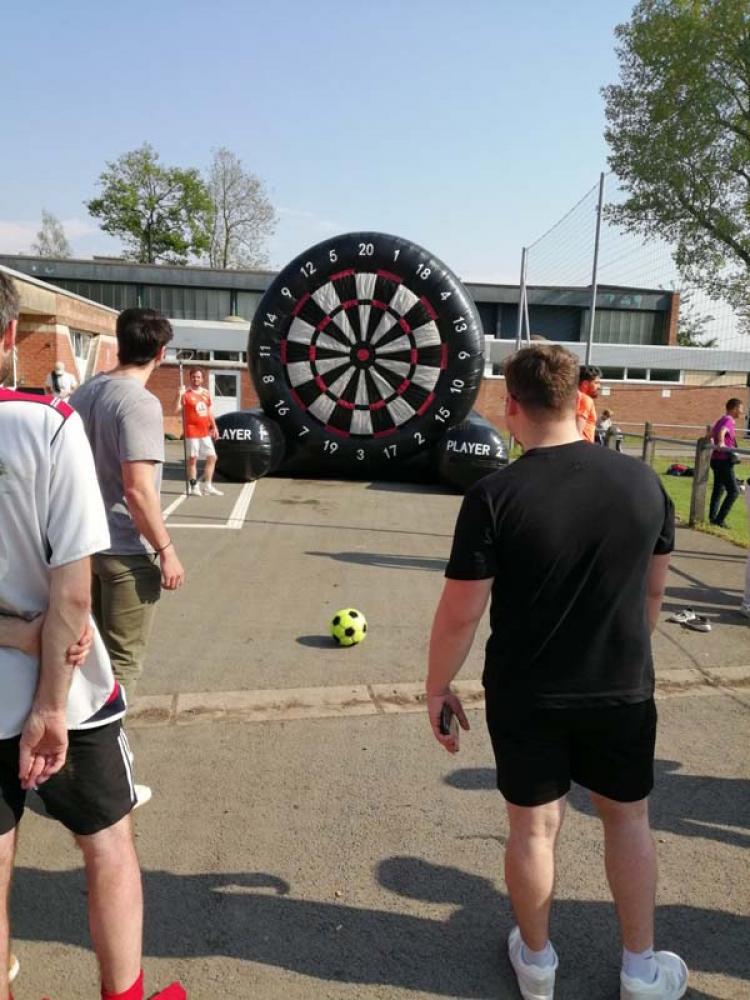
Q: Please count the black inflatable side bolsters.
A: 2